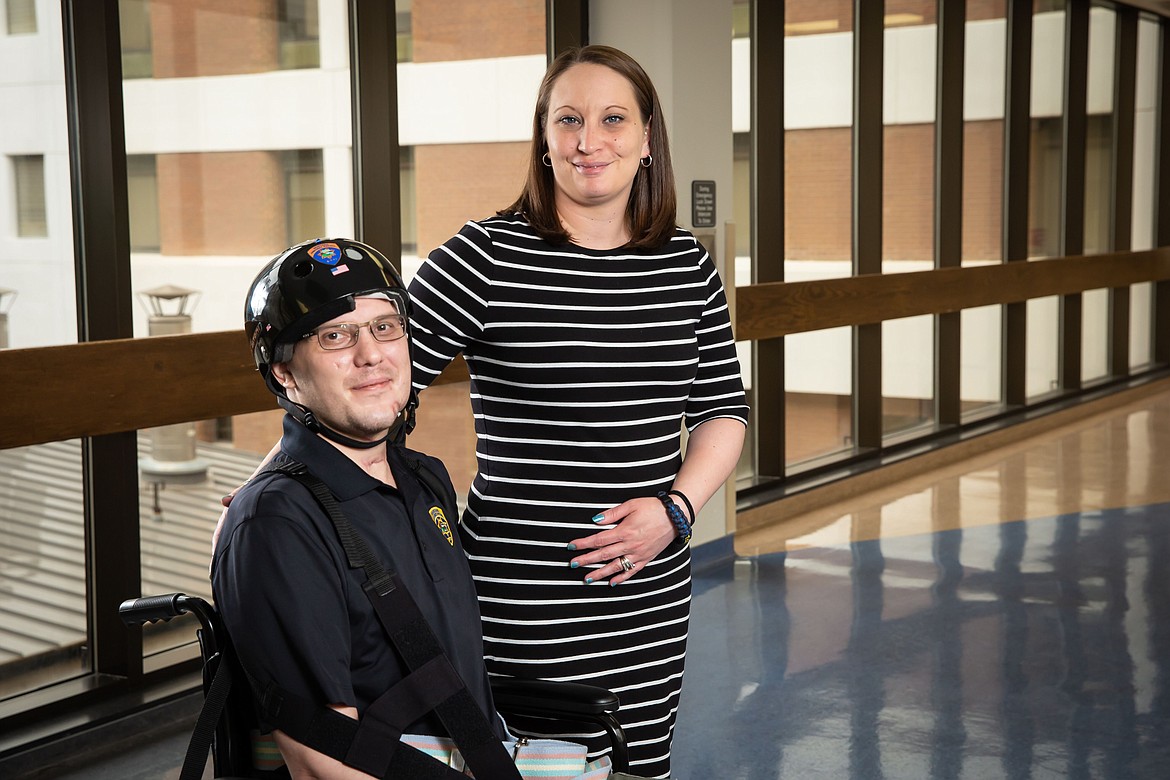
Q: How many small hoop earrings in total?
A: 2